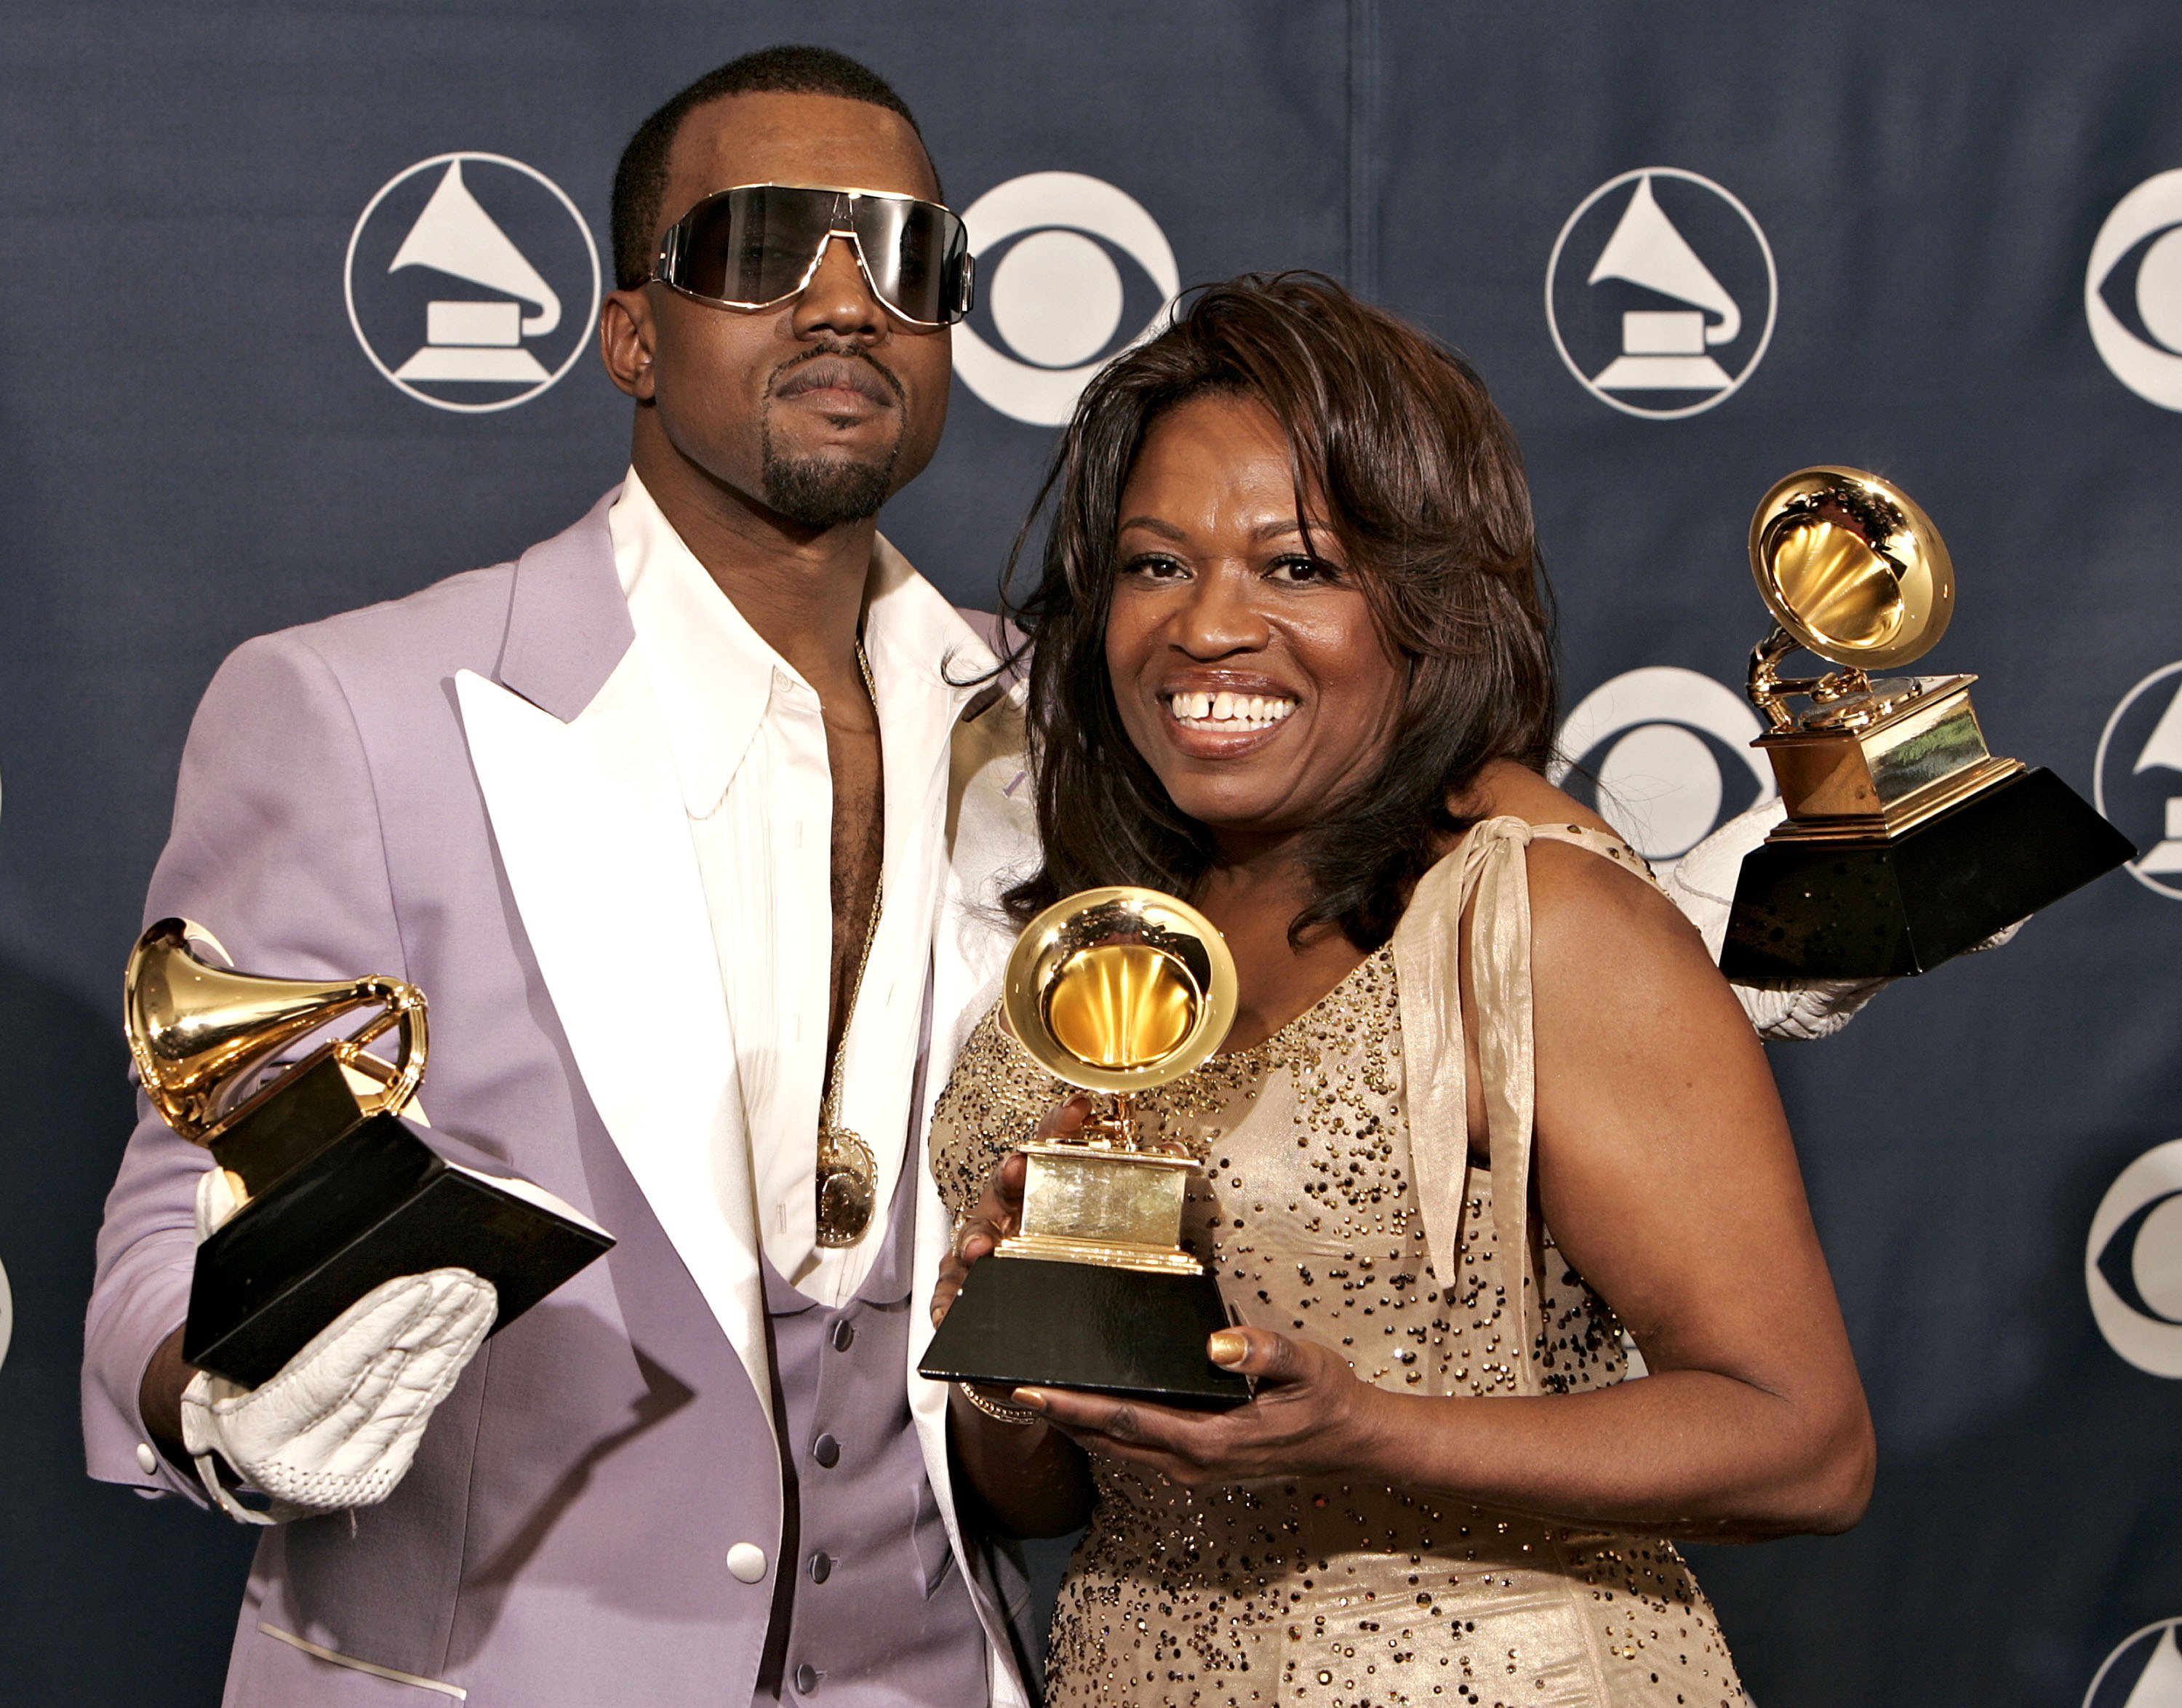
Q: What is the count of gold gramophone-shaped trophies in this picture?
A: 3